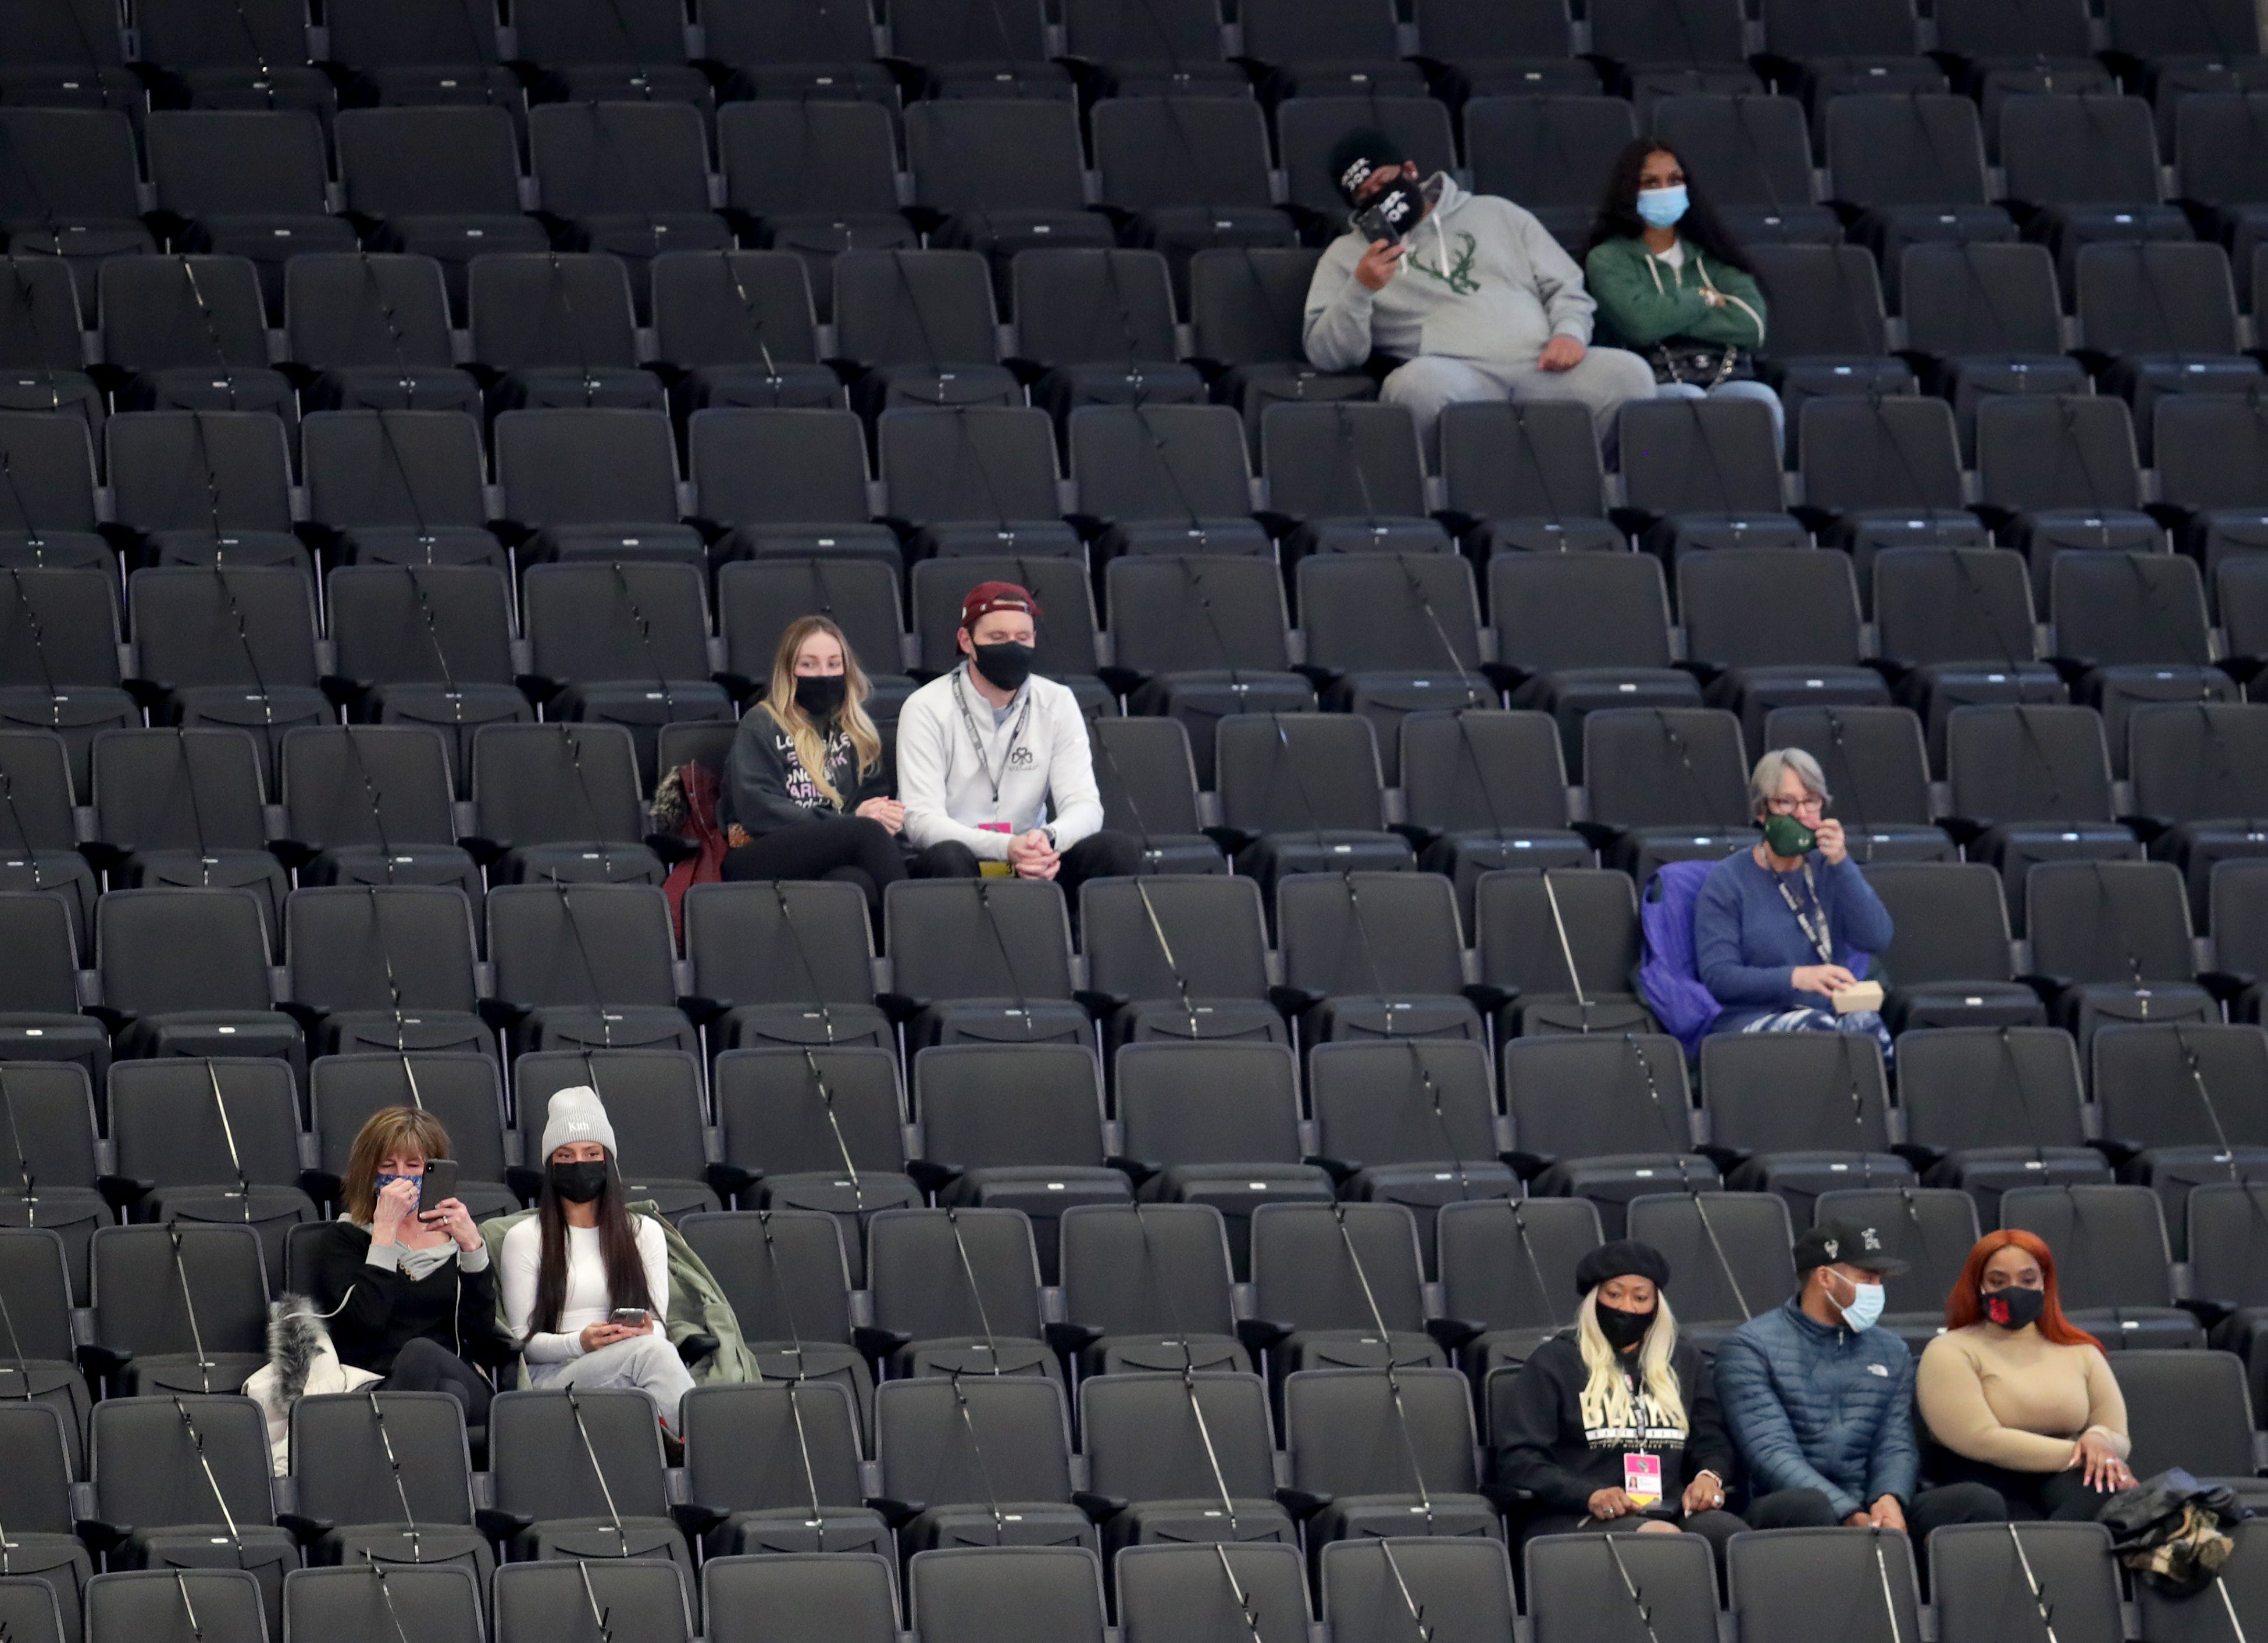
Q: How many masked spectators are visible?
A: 10